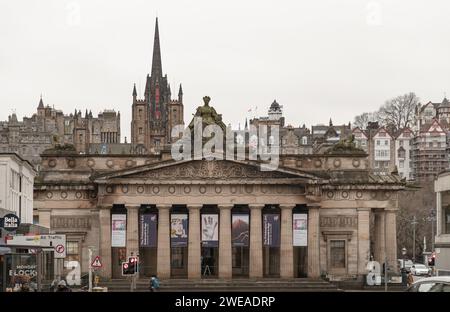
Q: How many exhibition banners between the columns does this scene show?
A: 7